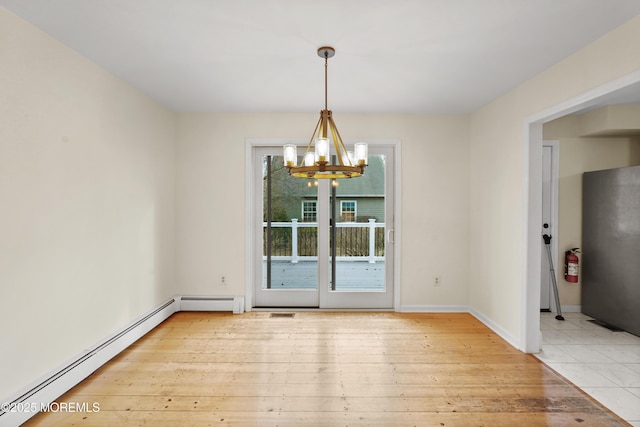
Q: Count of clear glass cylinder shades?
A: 5